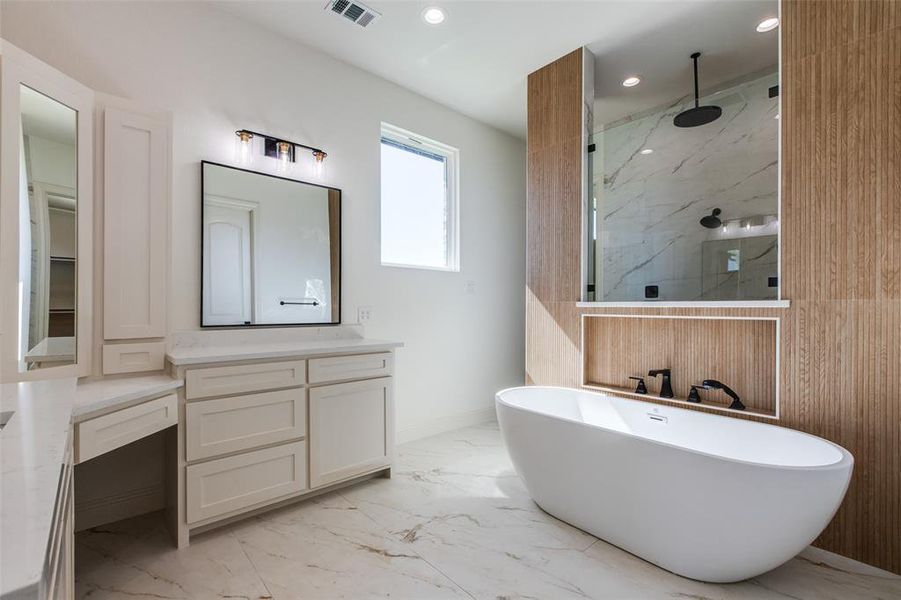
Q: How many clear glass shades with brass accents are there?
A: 3